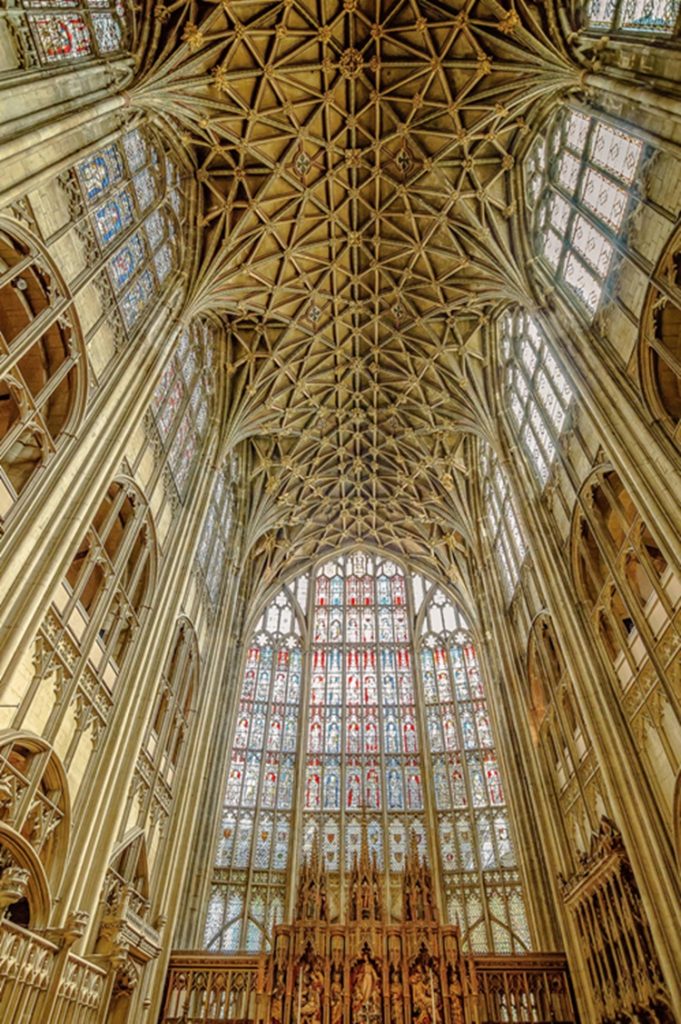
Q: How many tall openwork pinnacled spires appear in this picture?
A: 3